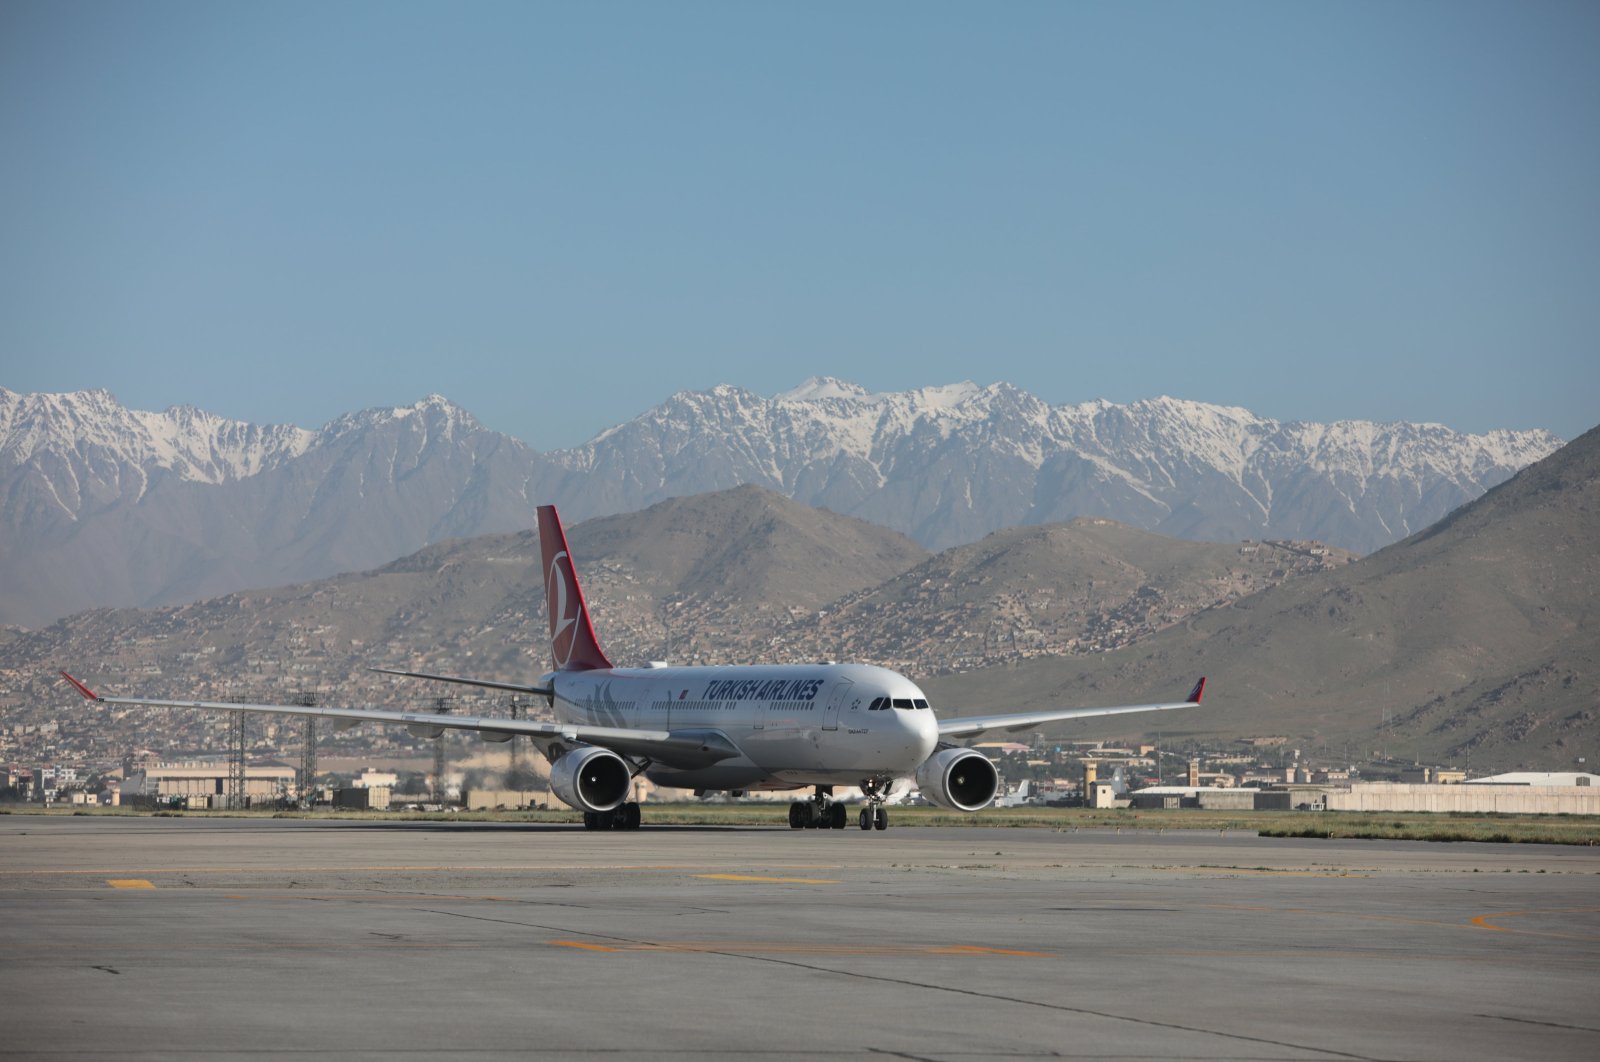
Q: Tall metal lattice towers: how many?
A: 4